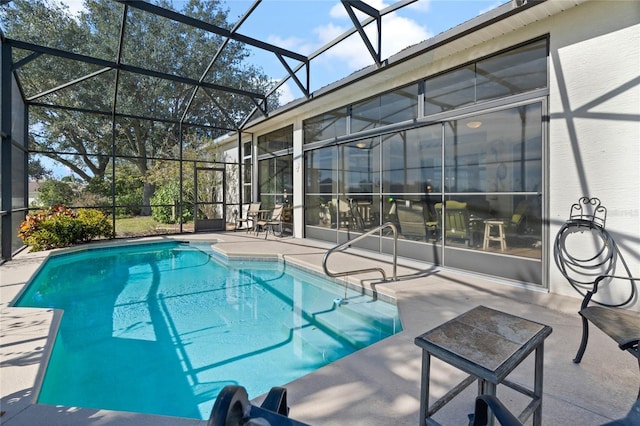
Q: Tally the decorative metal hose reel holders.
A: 1